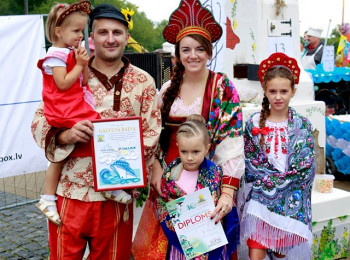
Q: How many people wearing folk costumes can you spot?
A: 5